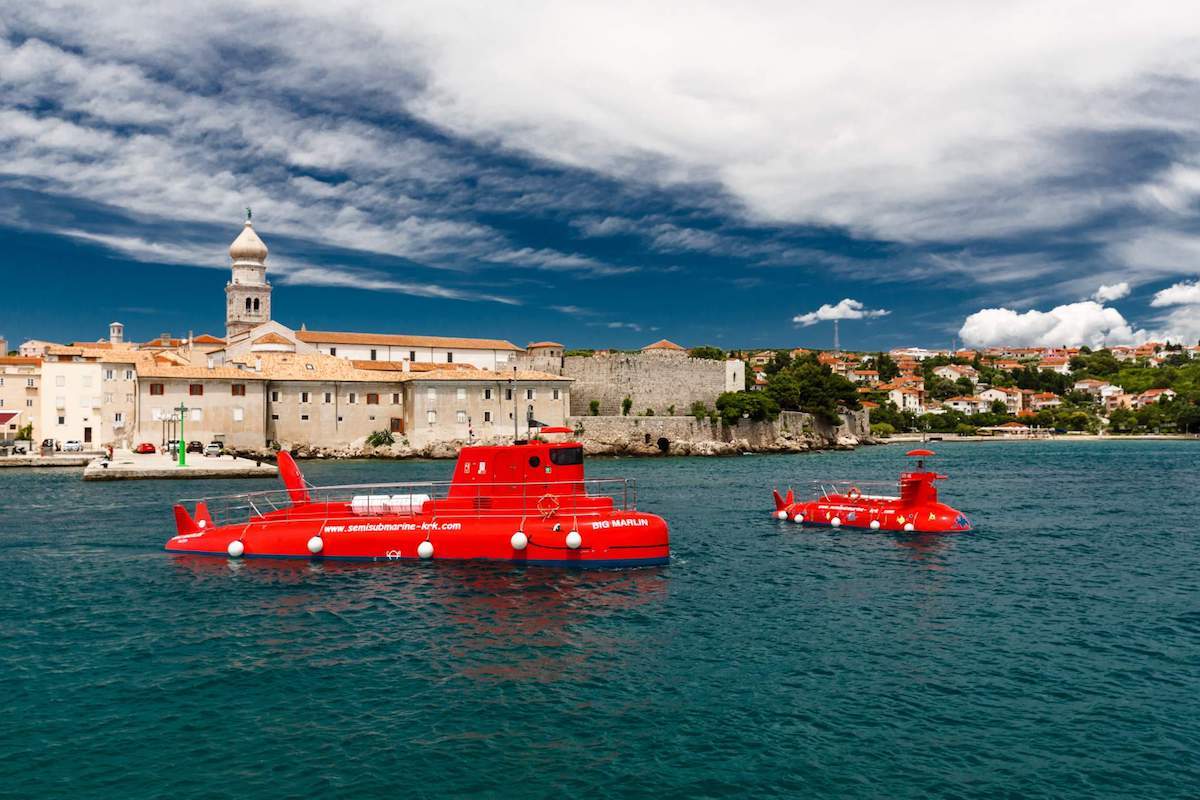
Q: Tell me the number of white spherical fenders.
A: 10